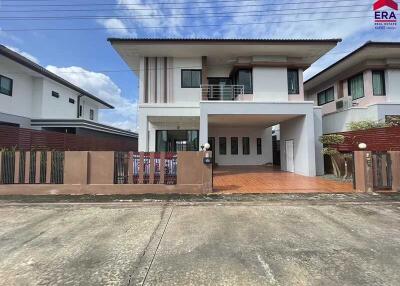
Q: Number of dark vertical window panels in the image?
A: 4